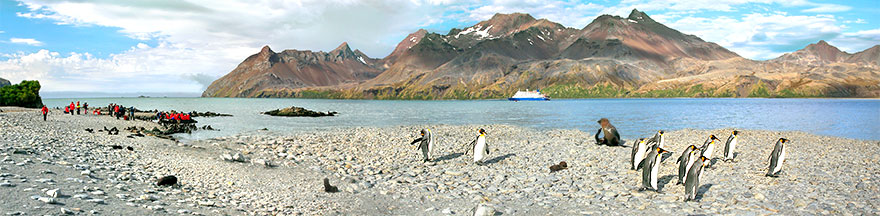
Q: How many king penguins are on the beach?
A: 10